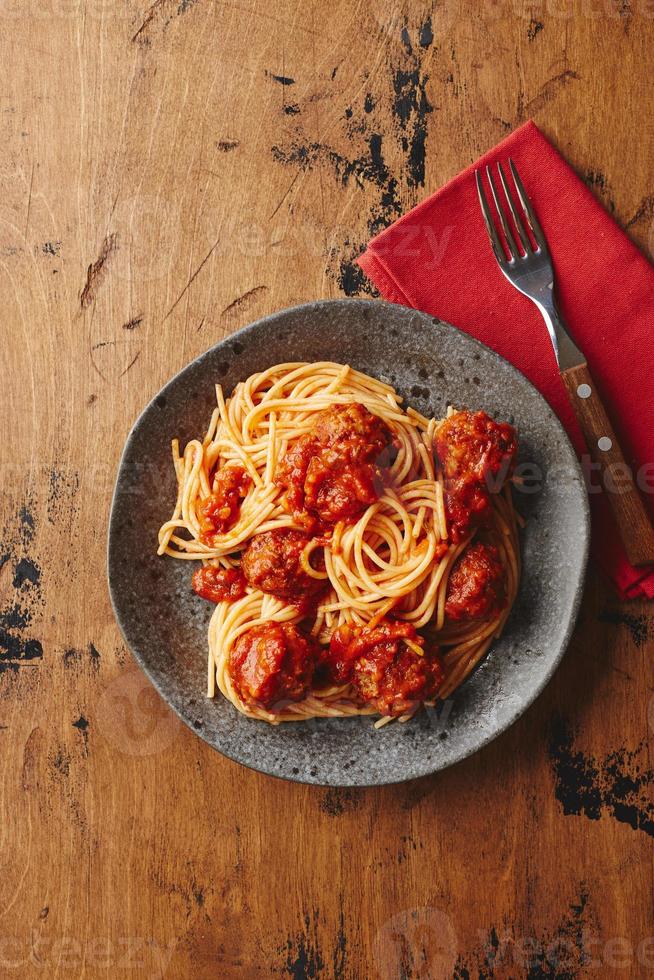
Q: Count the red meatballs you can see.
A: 6